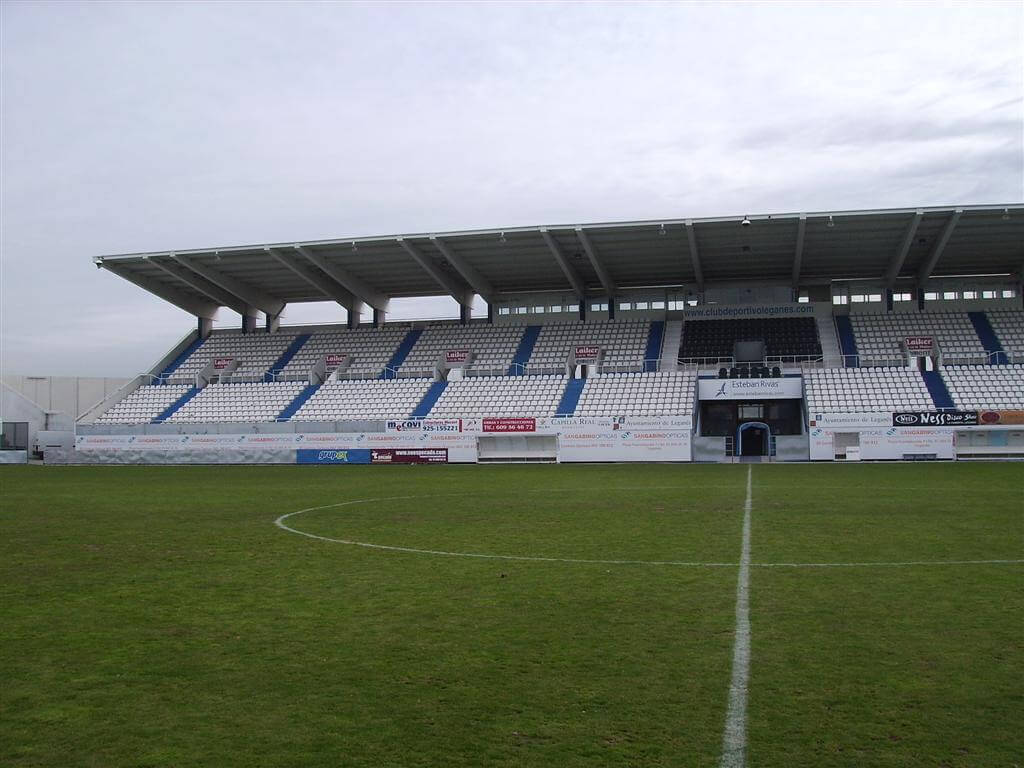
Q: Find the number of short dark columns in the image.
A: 11